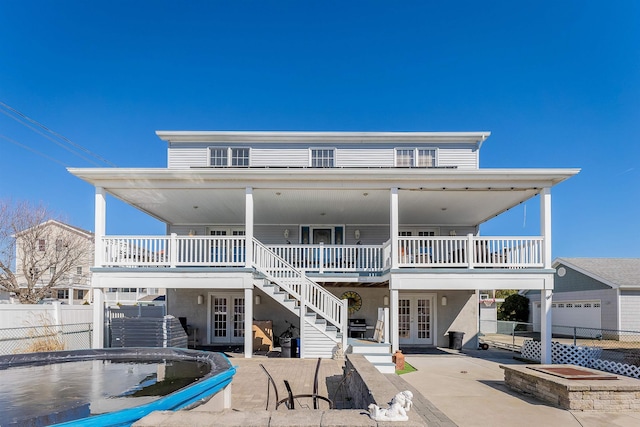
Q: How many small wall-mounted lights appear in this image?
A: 8